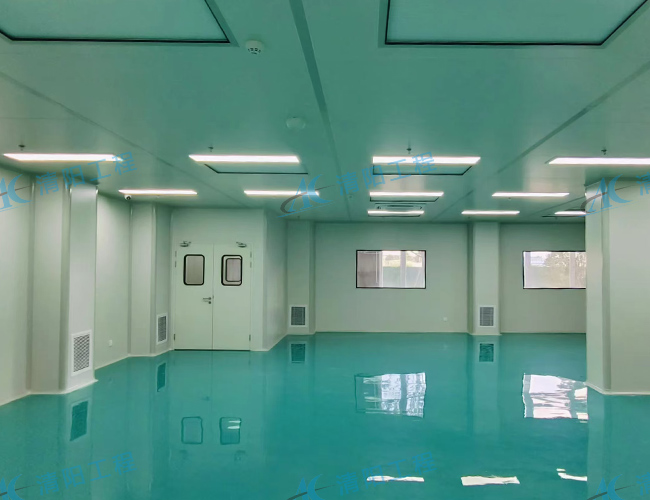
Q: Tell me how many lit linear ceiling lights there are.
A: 11